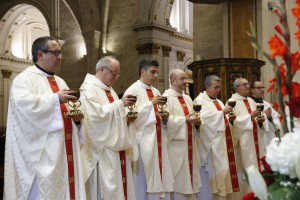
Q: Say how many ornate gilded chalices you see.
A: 6